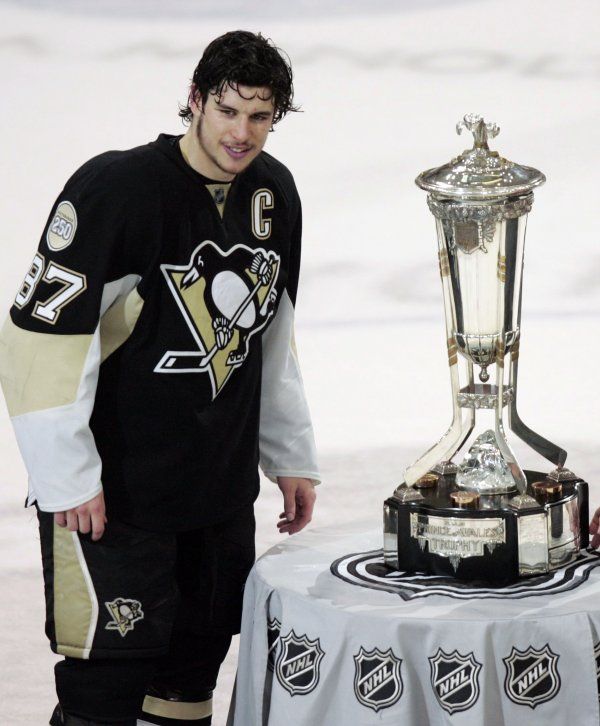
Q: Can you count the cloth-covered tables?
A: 1